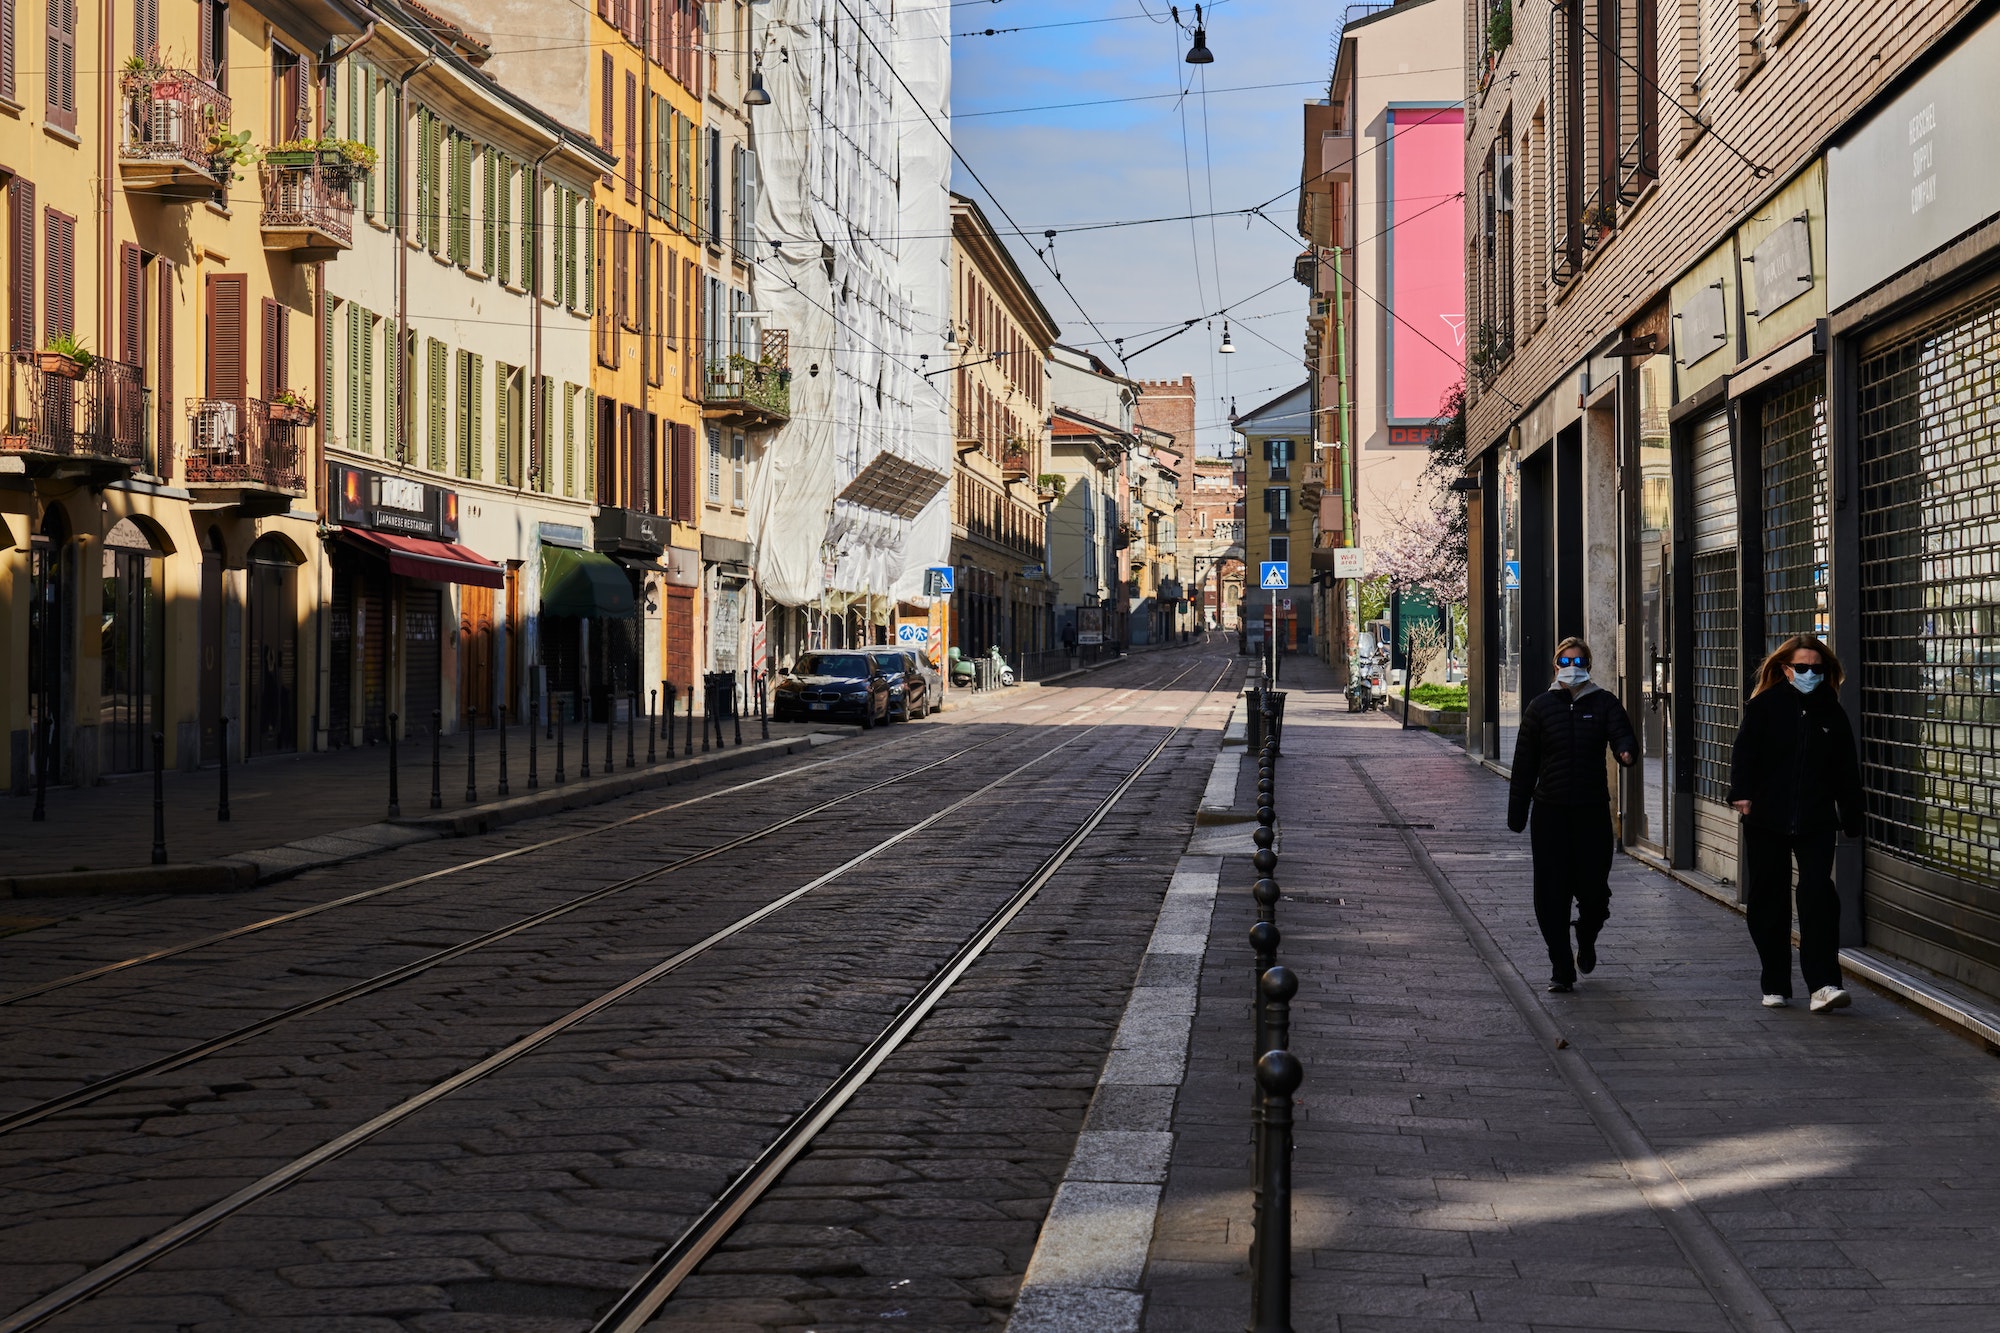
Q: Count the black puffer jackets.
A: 1